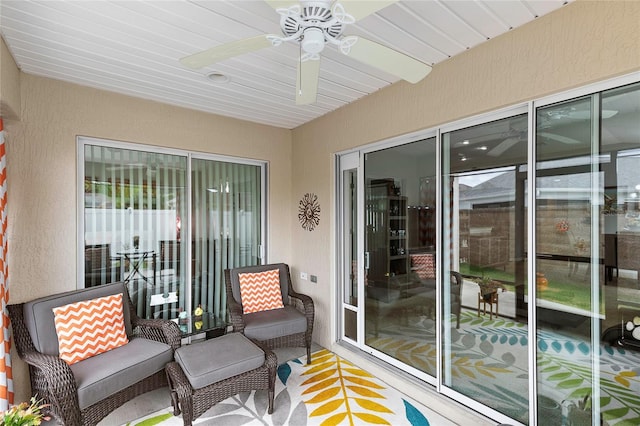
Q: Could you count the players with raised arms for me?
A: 0